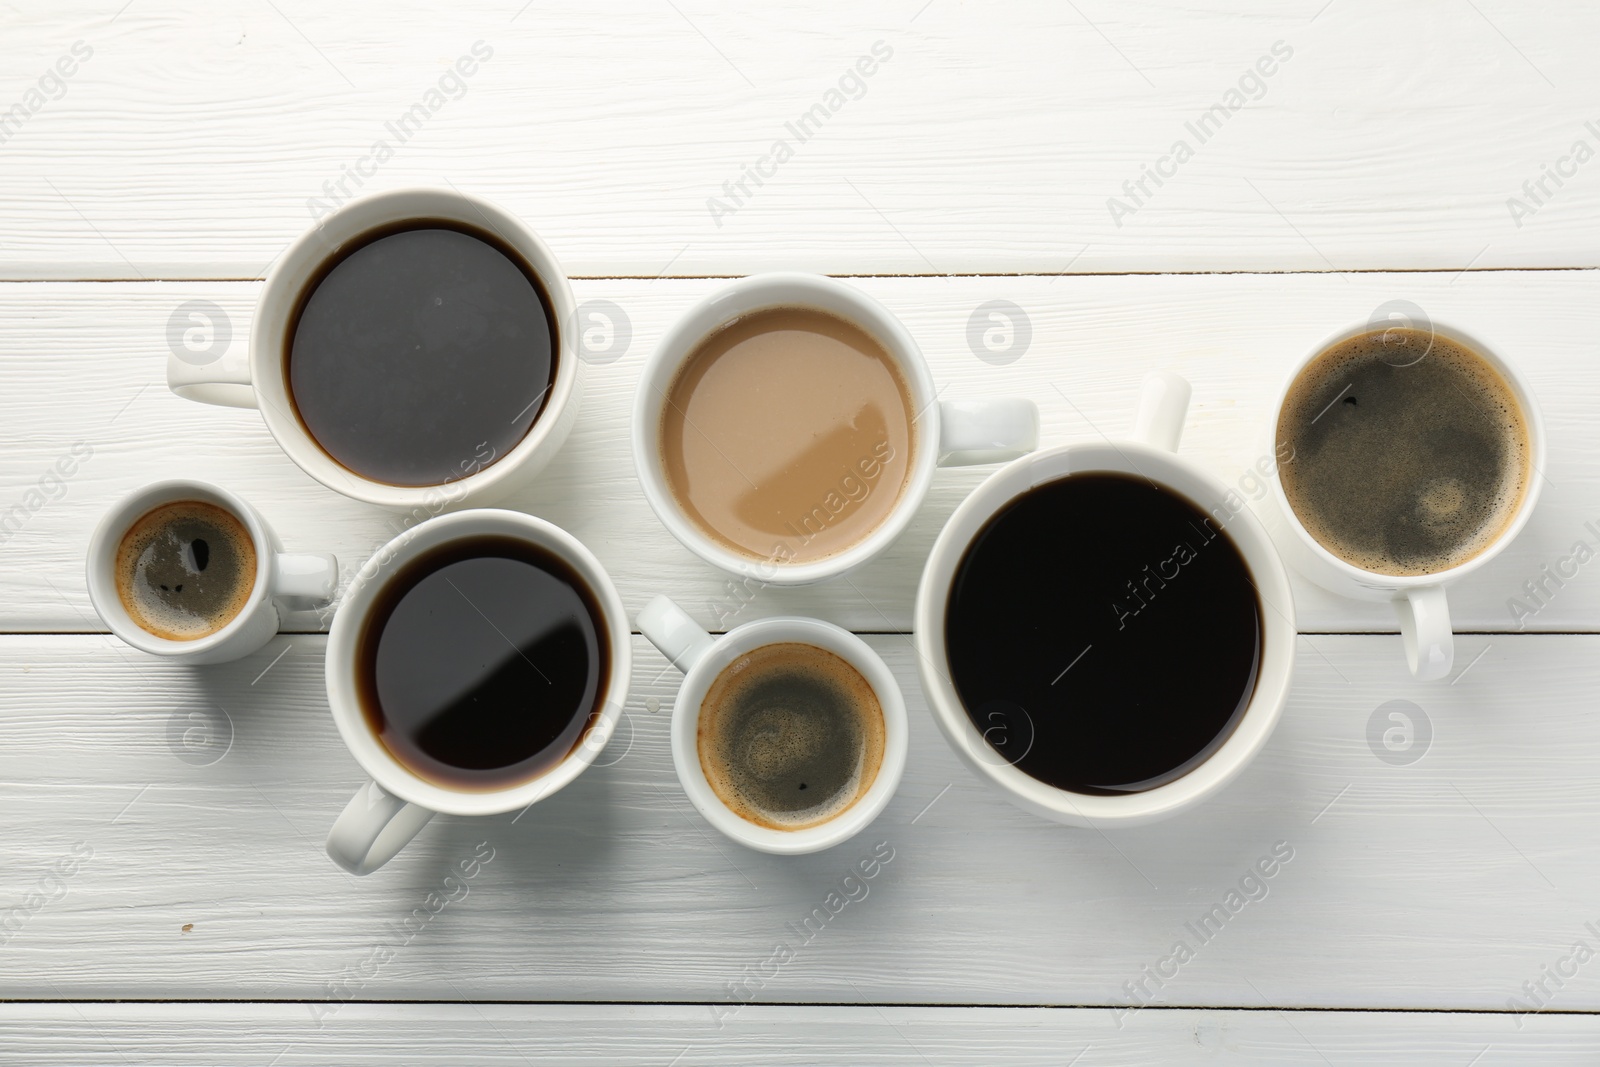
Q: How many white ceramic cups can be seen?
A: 7